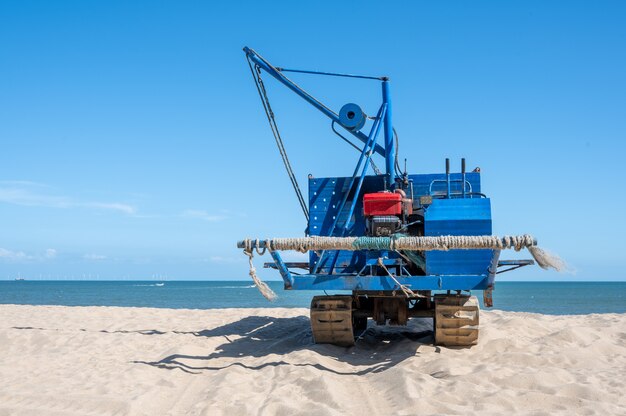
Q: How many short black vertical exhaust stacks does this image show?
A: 2